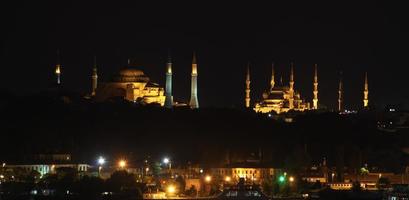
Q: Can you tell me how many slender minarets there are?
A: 10